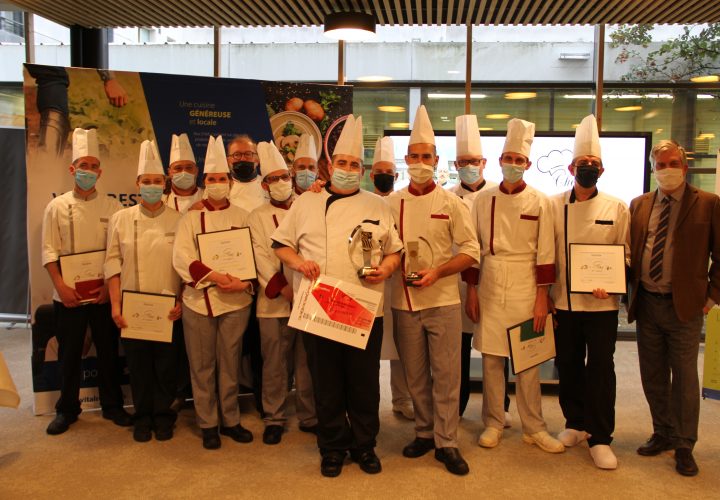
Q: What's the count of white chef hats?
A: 12